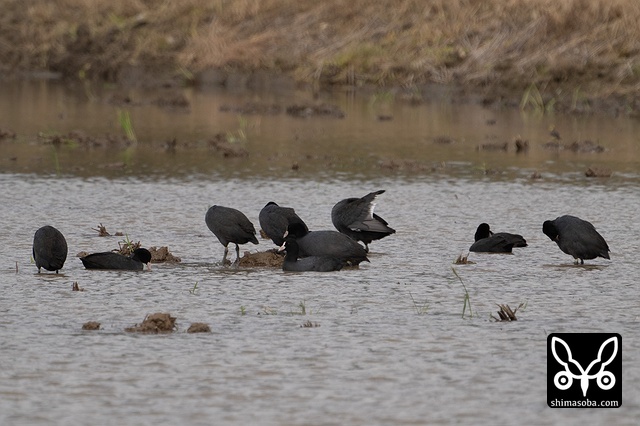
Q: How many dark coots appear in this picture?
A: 9